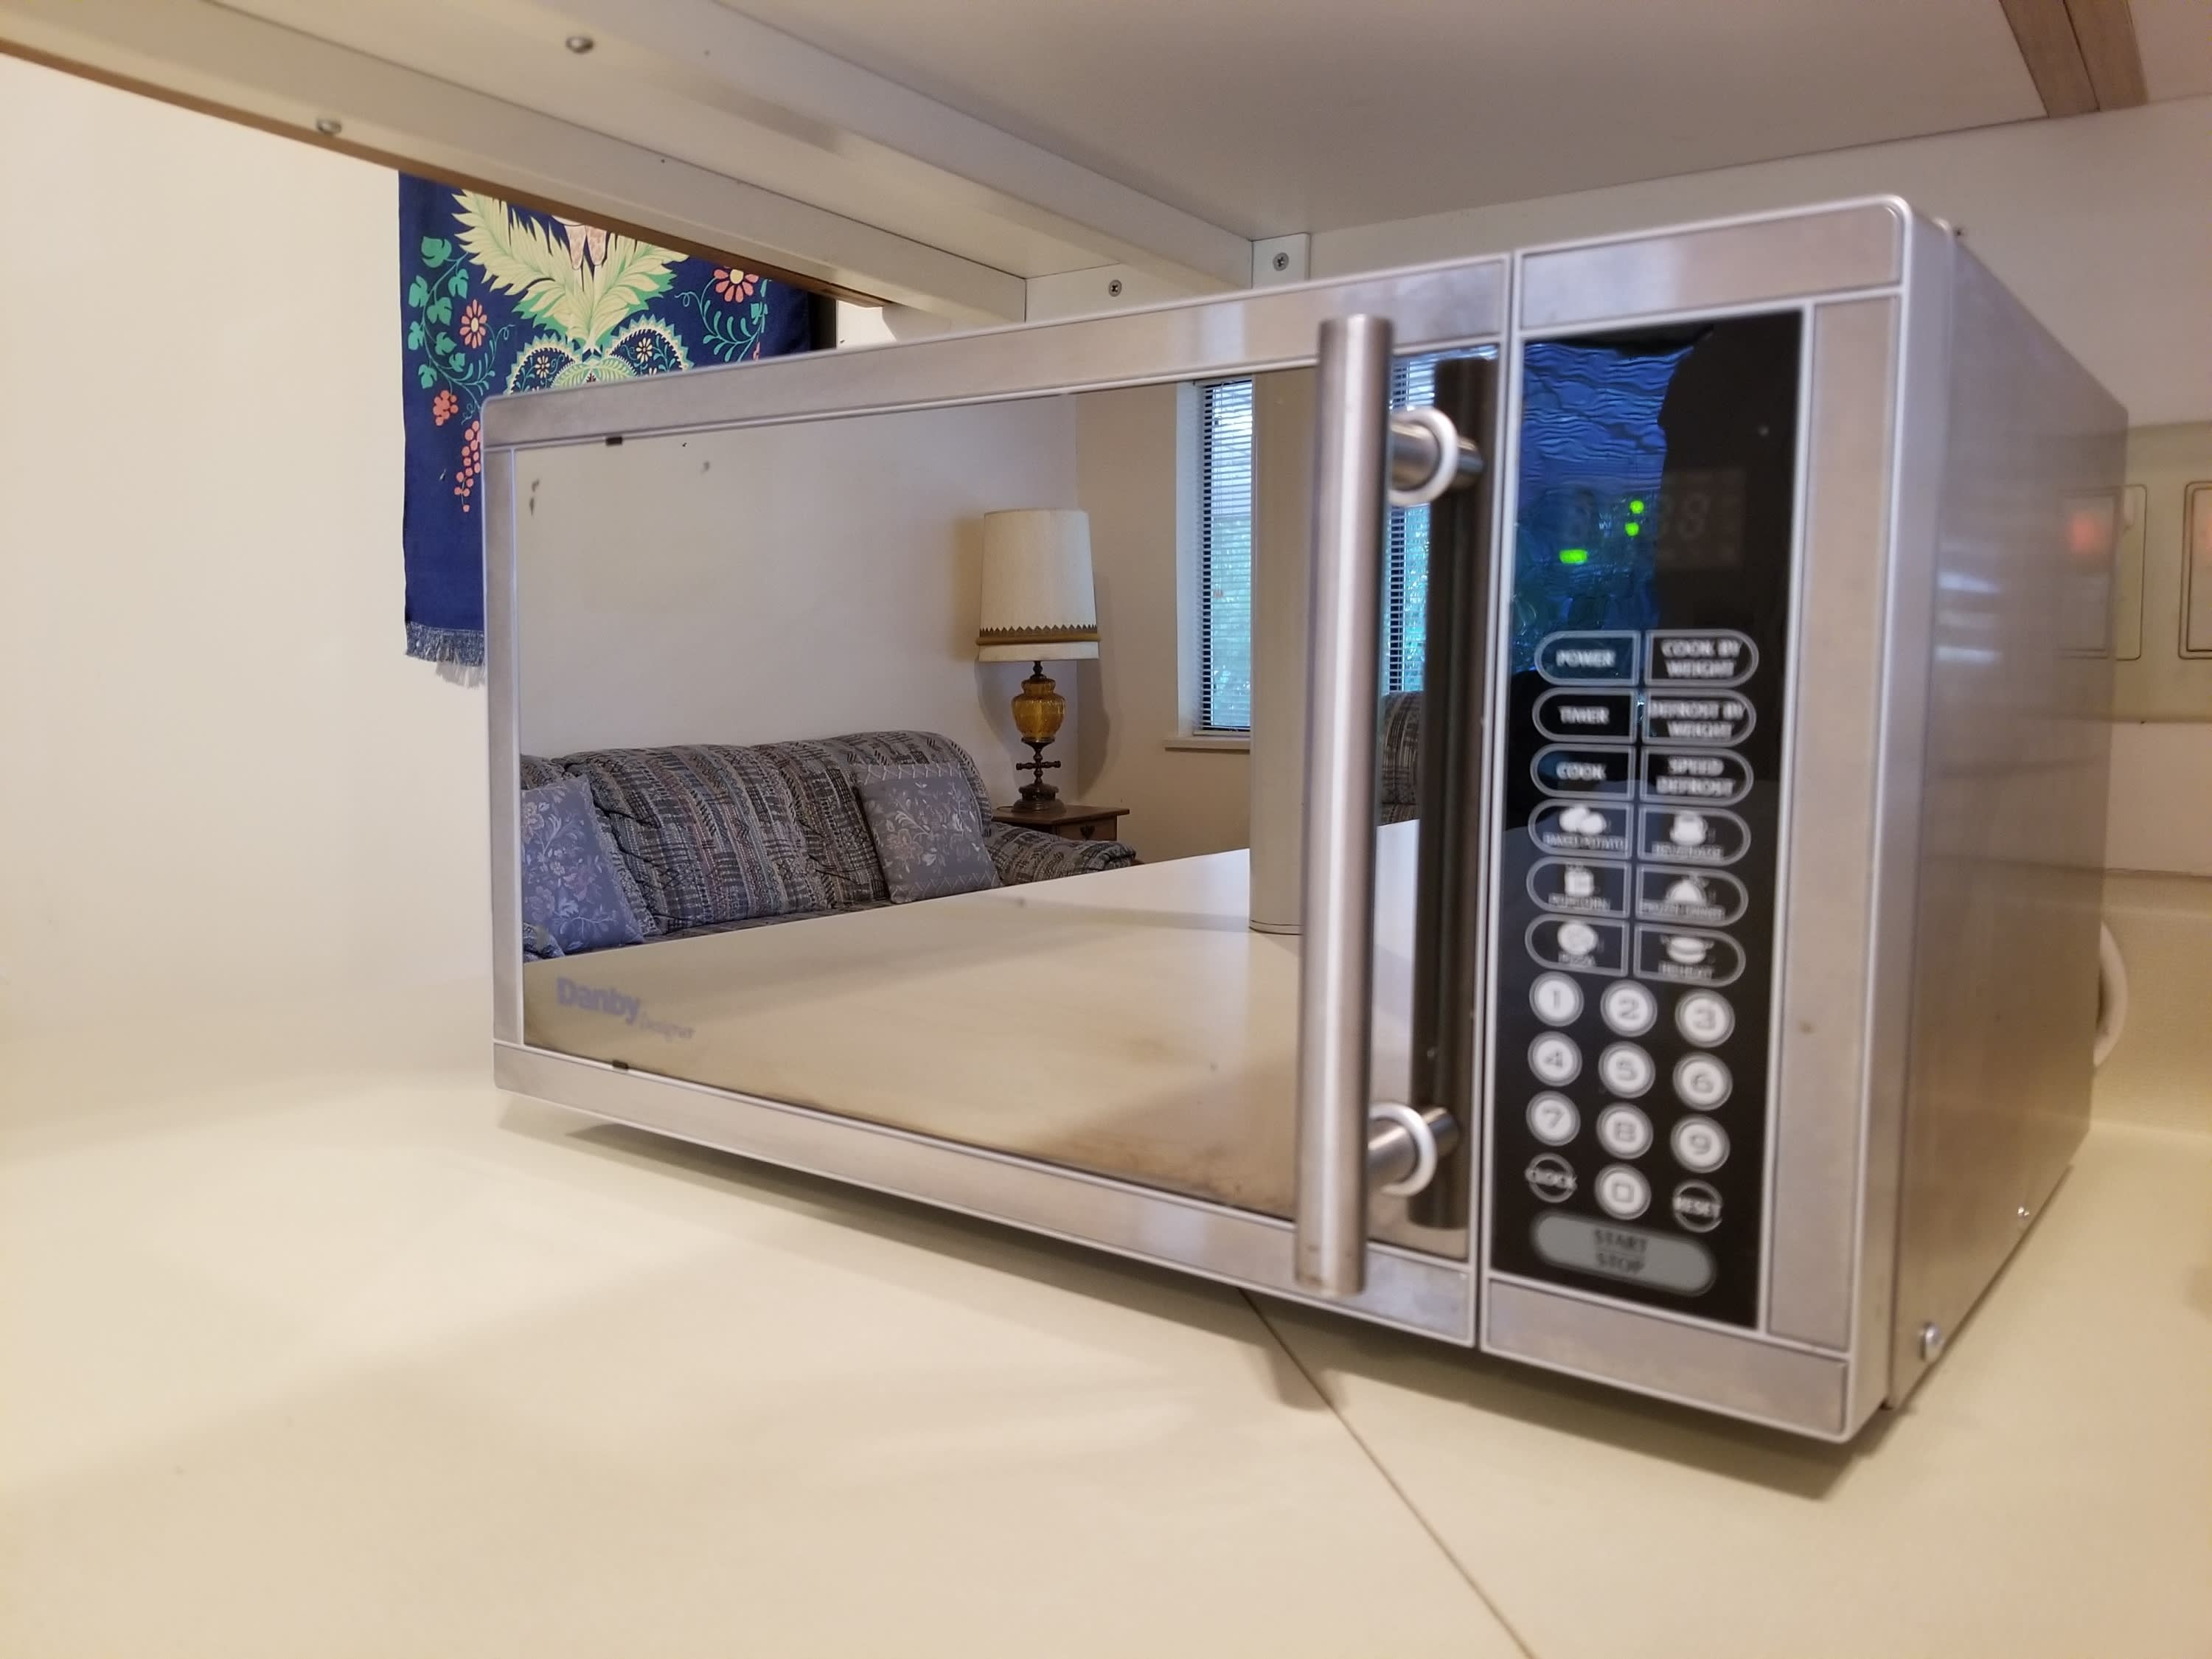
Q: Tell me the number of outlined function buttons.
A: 12